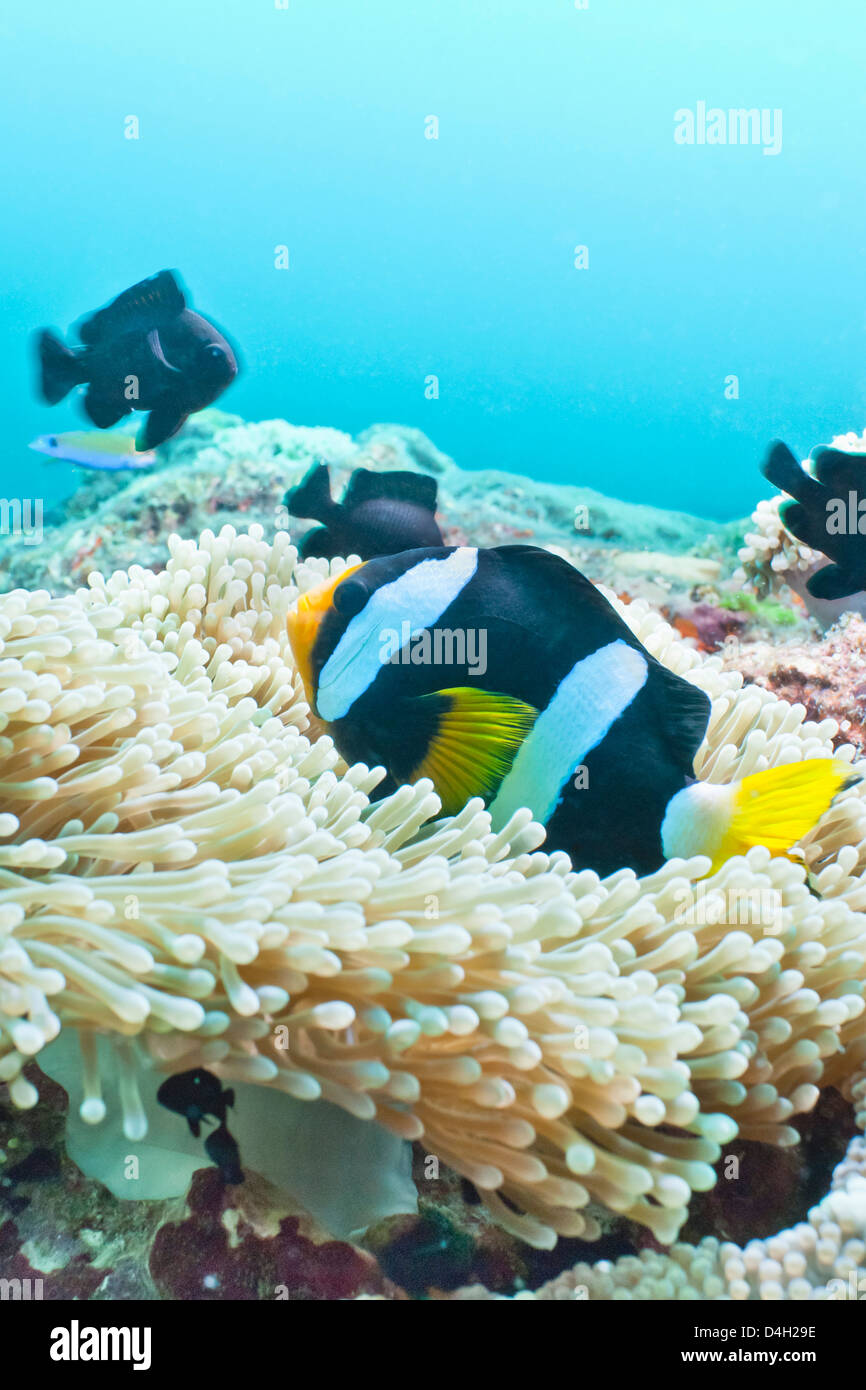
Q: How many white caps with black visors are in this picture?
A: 0